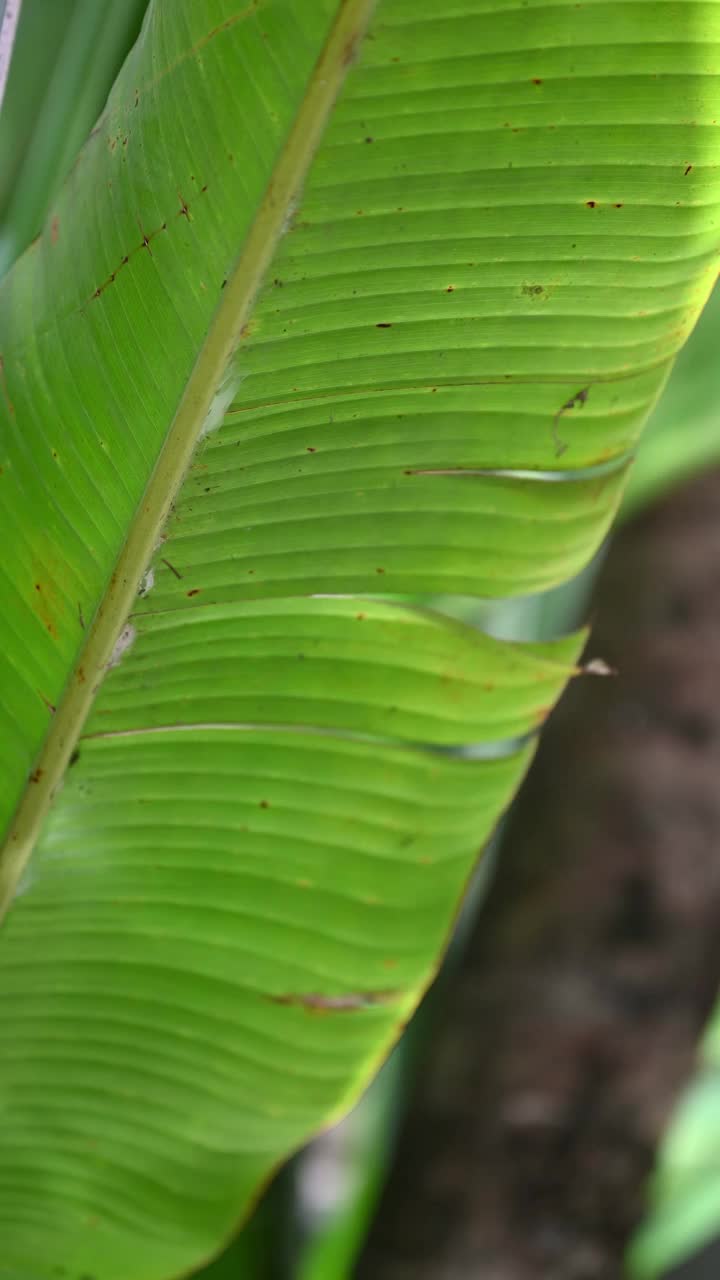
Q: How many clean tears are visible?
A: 3